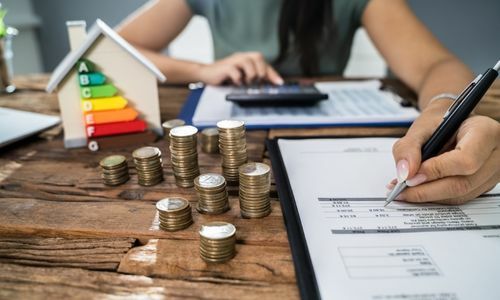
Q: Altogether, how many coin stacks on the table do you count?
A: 10